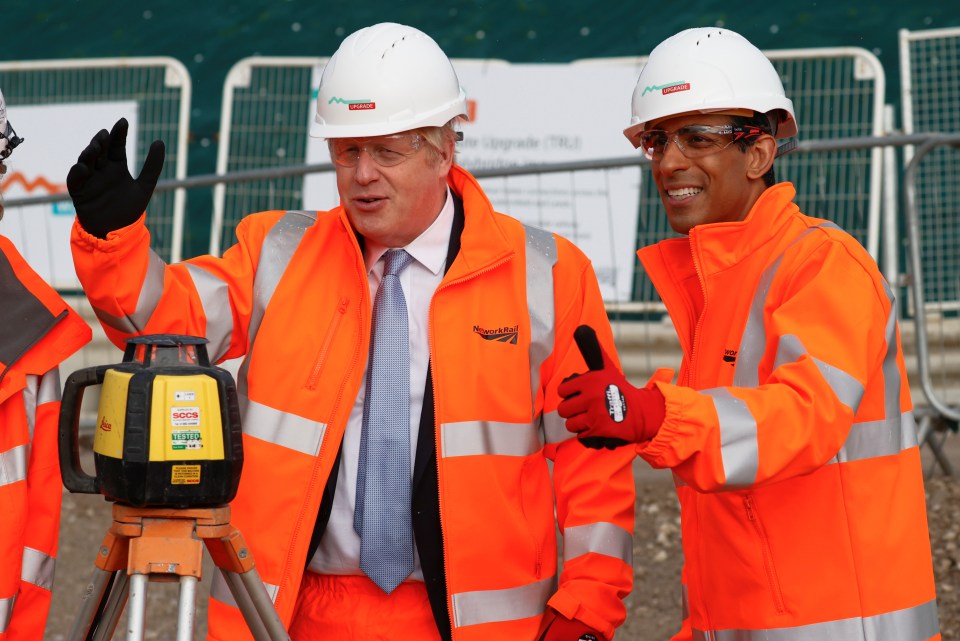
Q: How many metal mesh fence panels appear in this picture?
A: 4